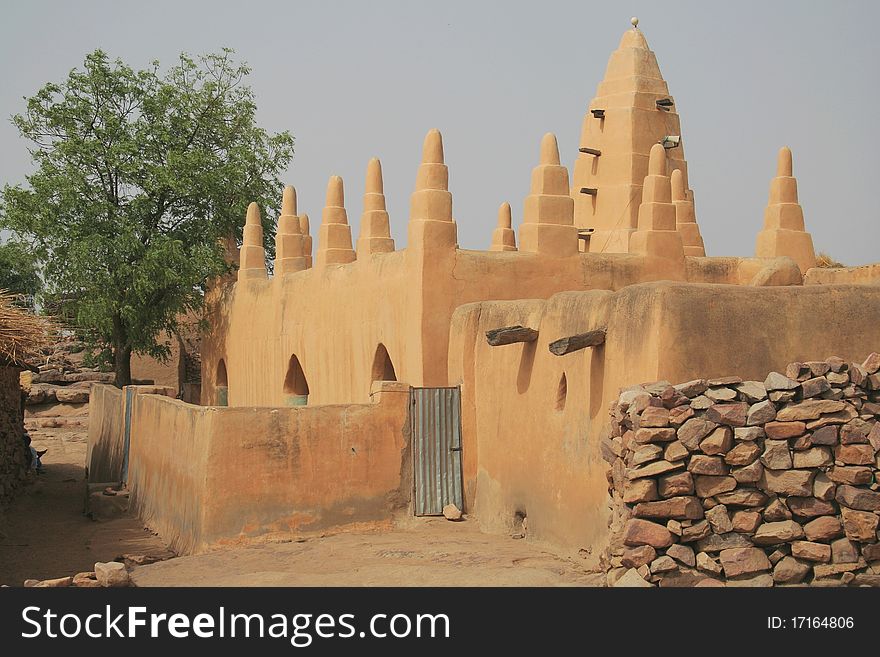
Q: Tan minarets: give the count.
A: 12